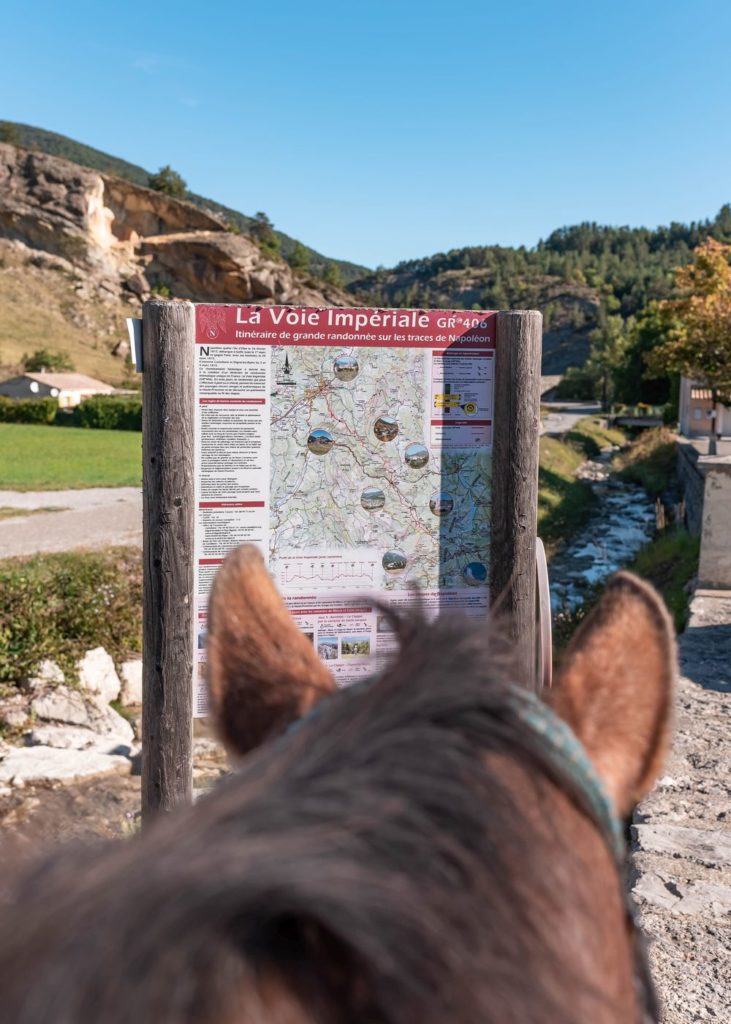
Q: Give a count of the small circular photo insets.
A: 8